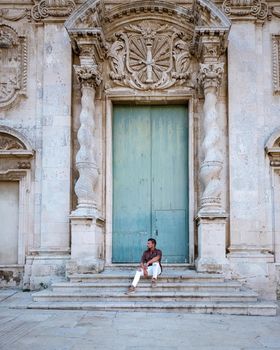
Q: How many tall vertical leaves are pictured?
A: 2